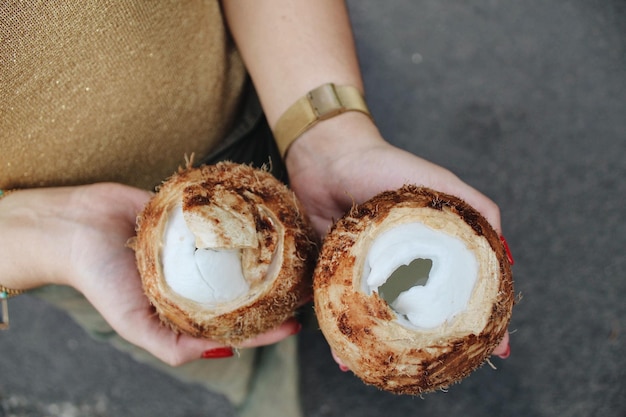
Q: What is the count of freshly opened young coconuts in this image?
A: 2